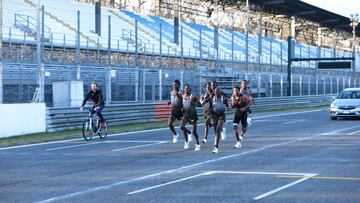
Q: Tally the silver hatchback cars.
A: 1